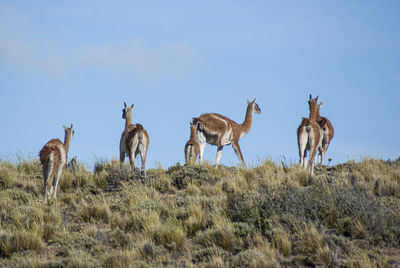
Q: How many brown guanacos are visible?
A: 6